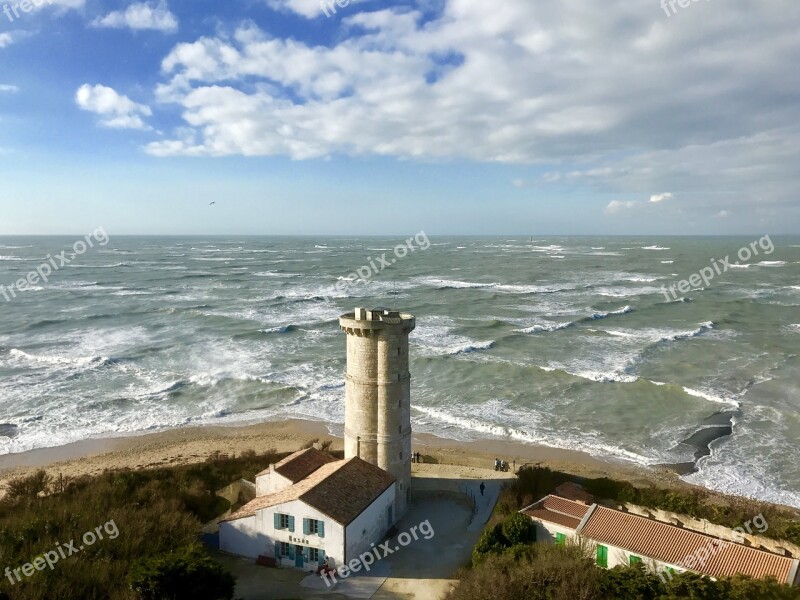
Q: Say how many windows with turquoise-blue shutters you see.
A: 4